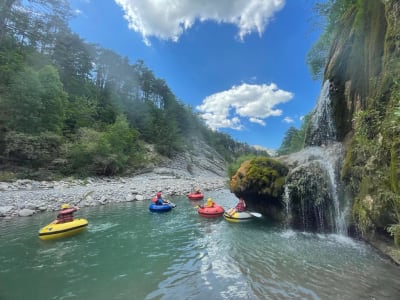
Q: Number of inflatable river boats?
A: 5